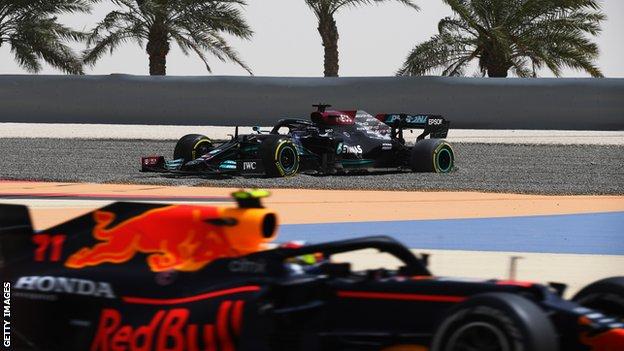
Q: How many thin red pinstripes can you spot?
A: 2